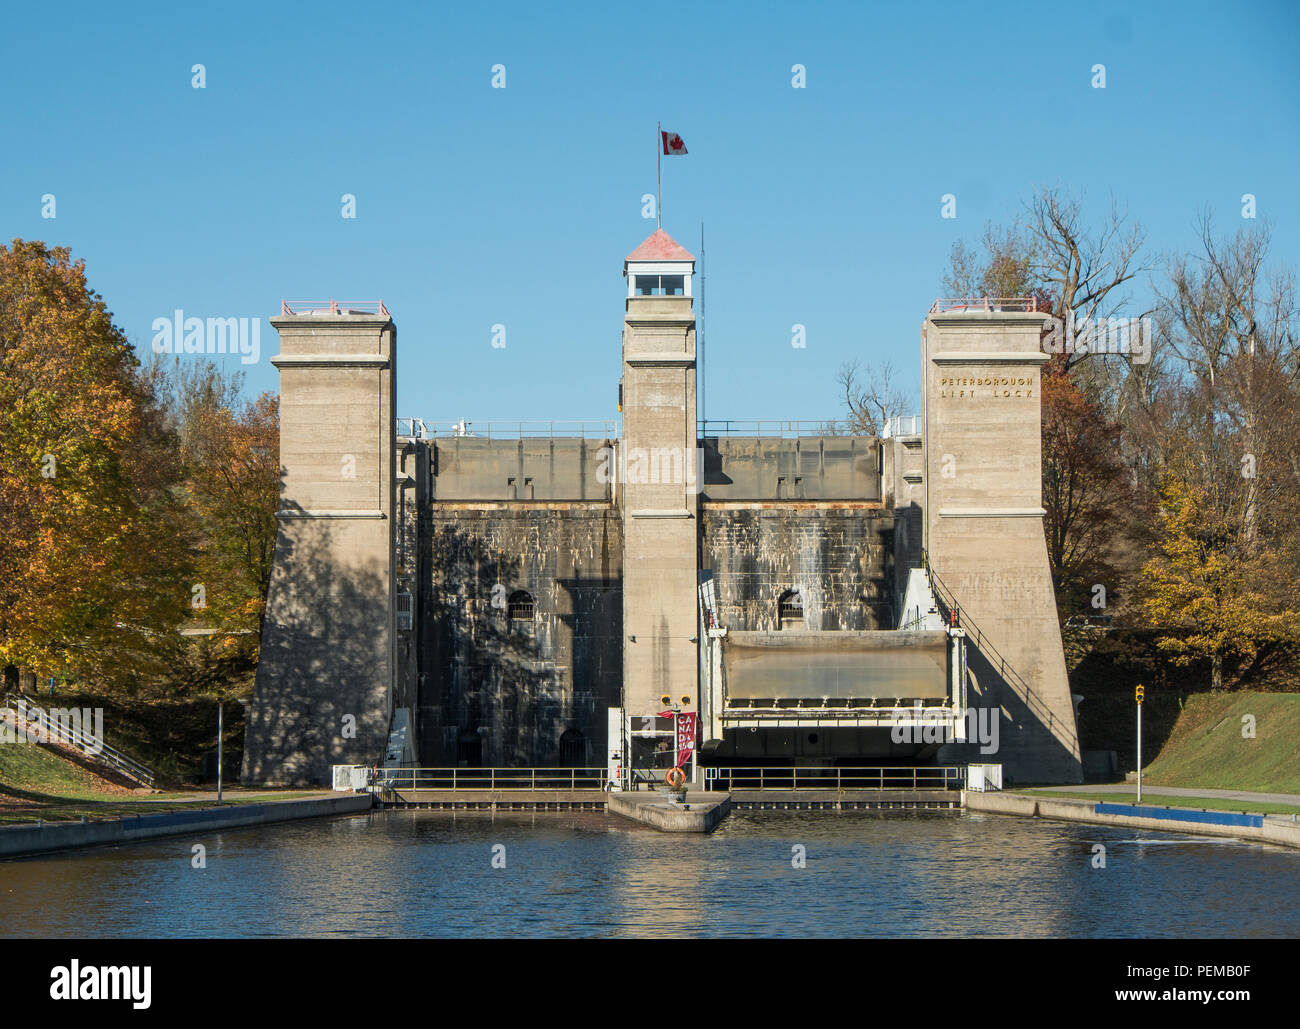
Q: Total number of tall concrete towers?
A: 3